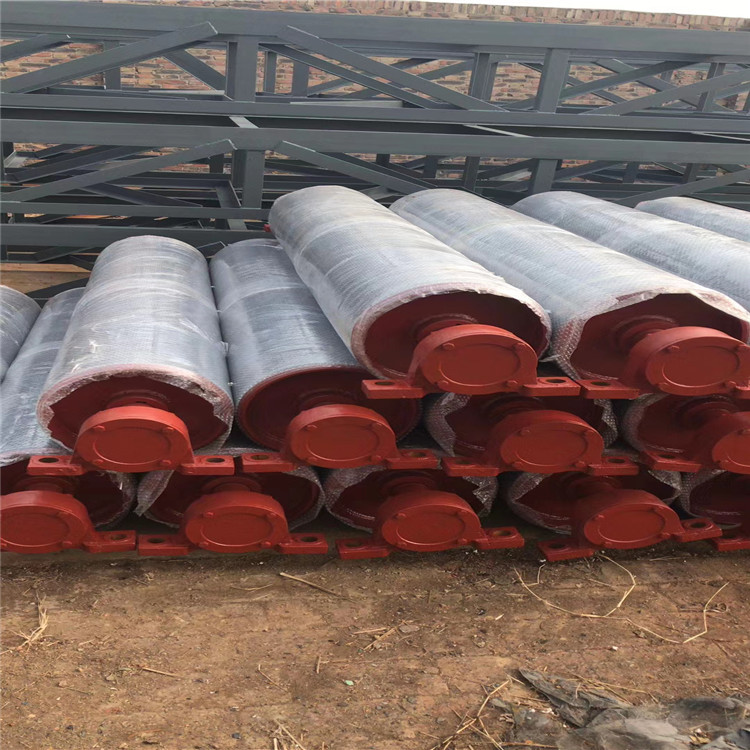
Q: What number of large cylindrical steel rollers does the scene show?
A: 14